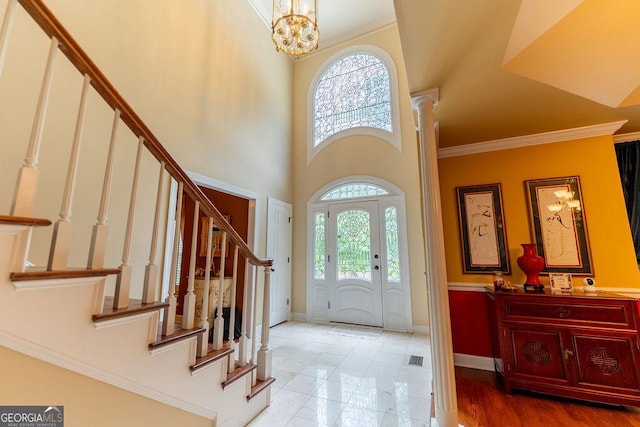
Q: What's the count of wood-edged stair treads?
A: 7